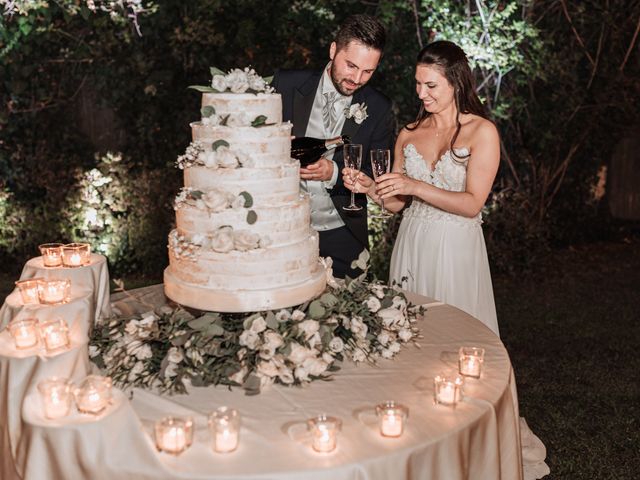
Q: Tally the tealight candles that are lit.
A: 14